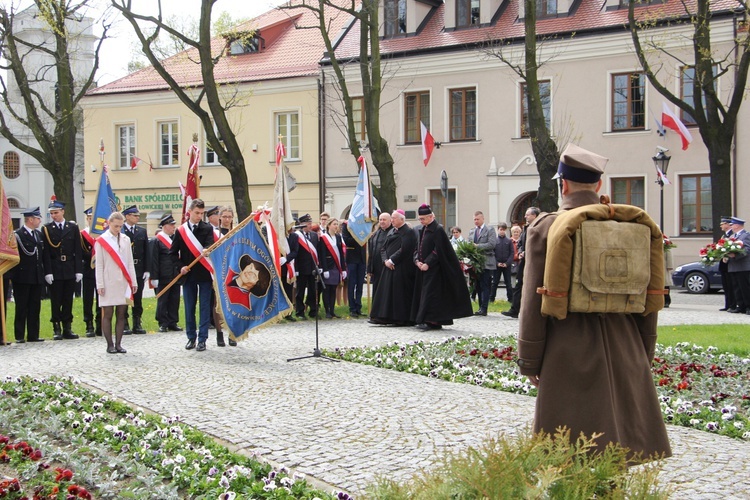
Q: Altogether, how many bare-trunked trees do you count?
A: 5